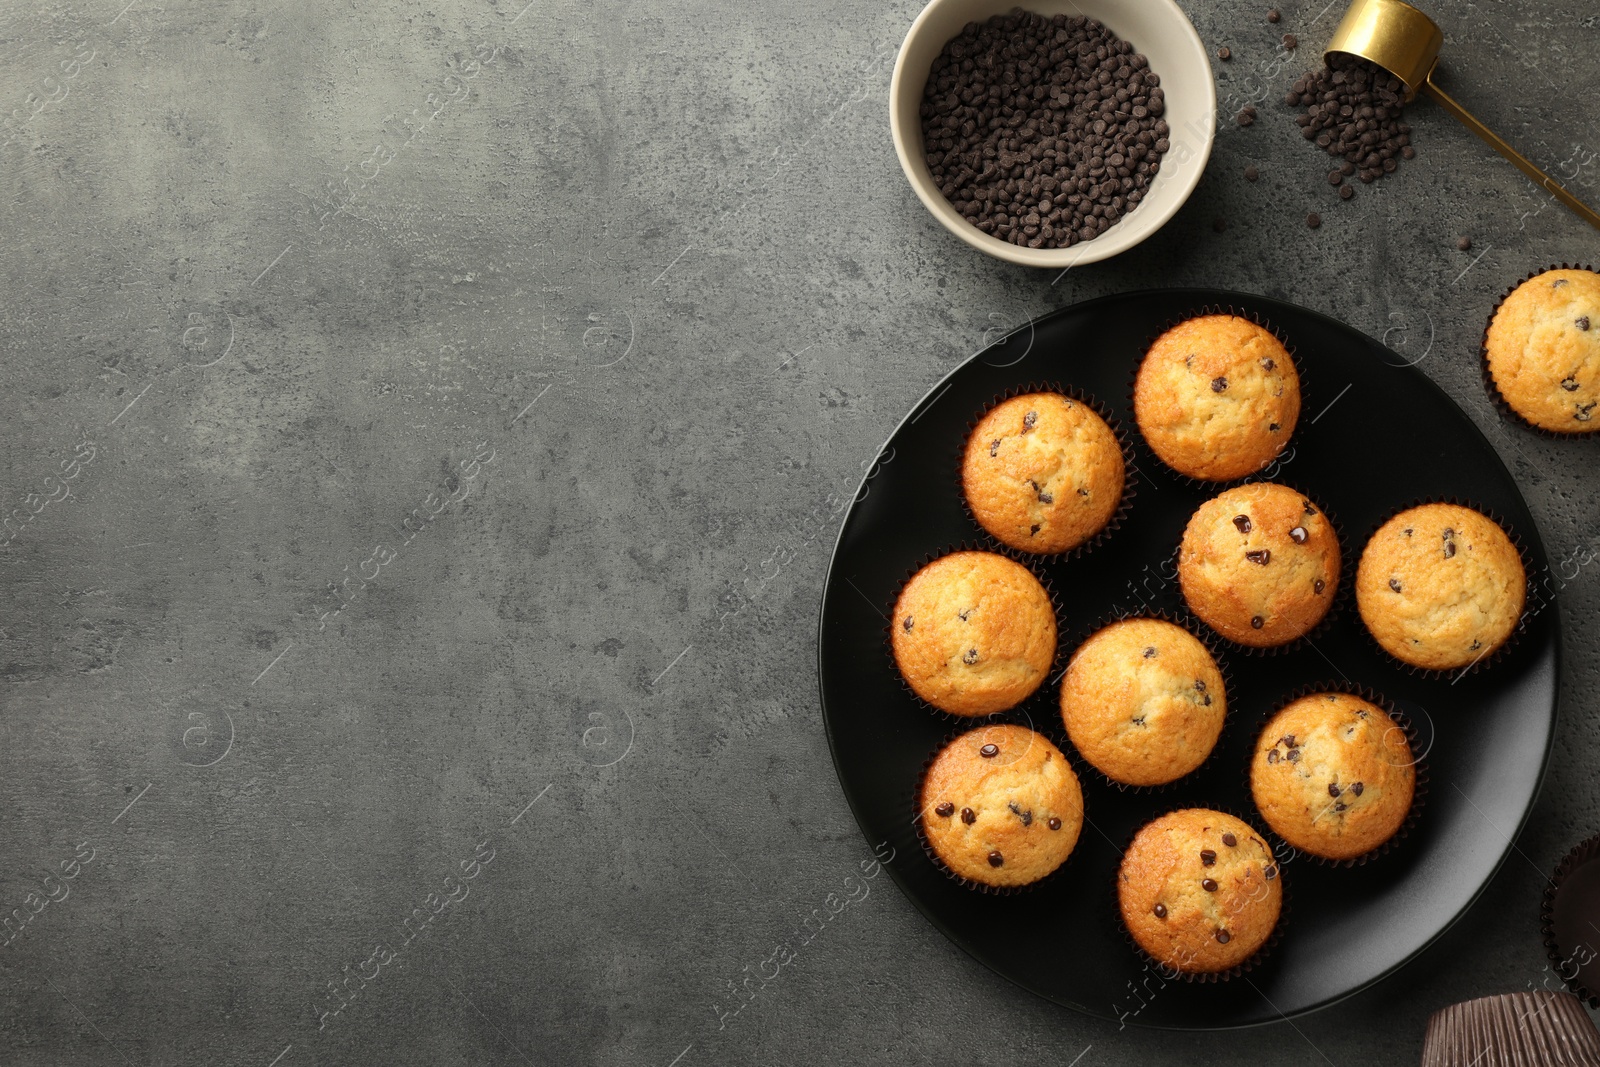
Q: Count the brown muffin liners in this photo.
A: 12